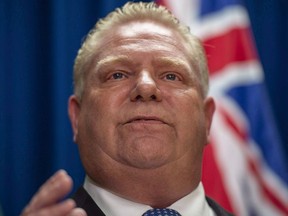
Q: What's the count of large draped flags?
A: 1